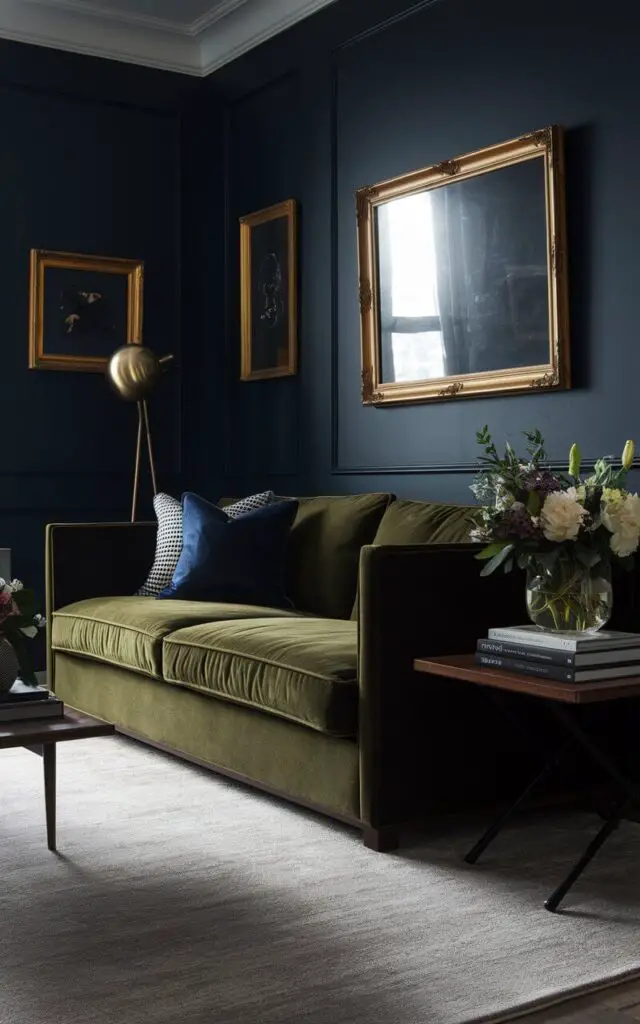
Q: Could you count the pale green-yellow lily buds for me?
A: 2